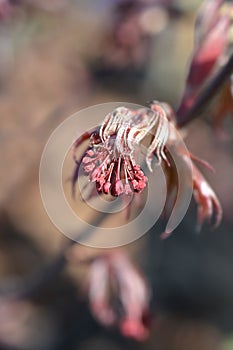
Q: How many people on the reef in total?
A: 0